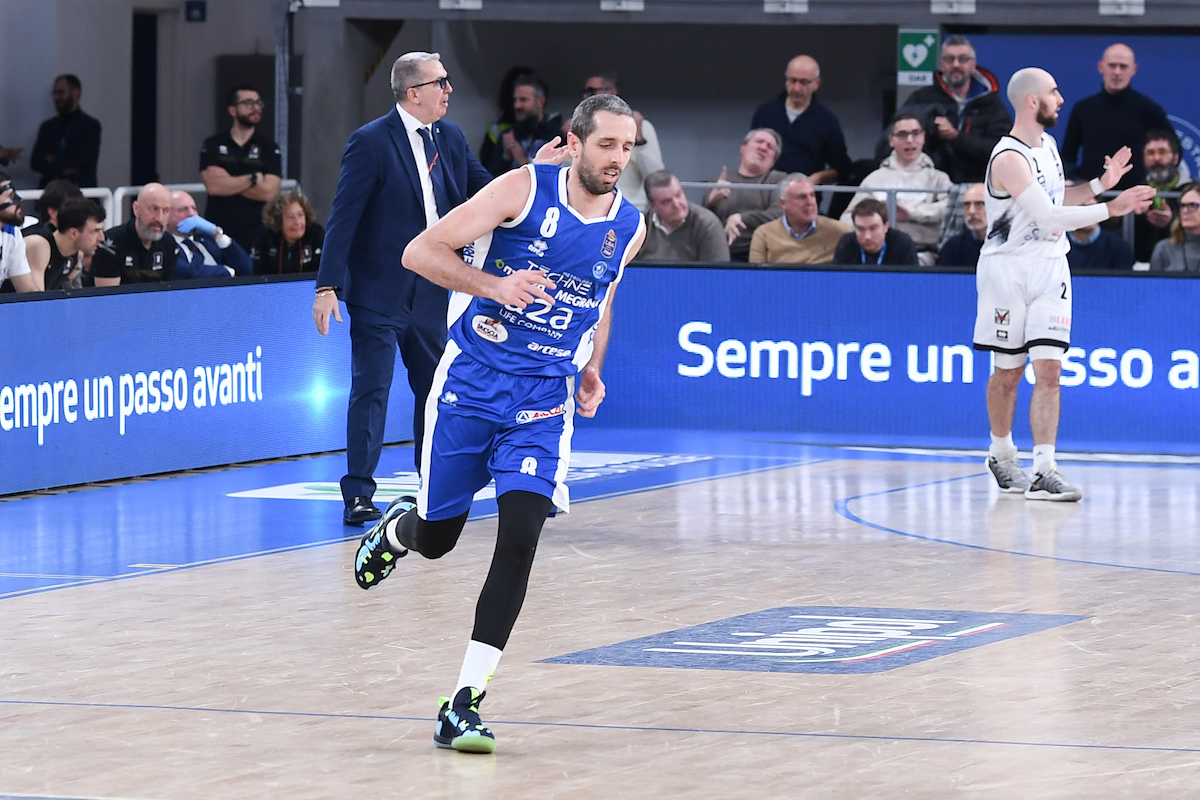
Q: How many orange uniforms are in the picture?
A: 0